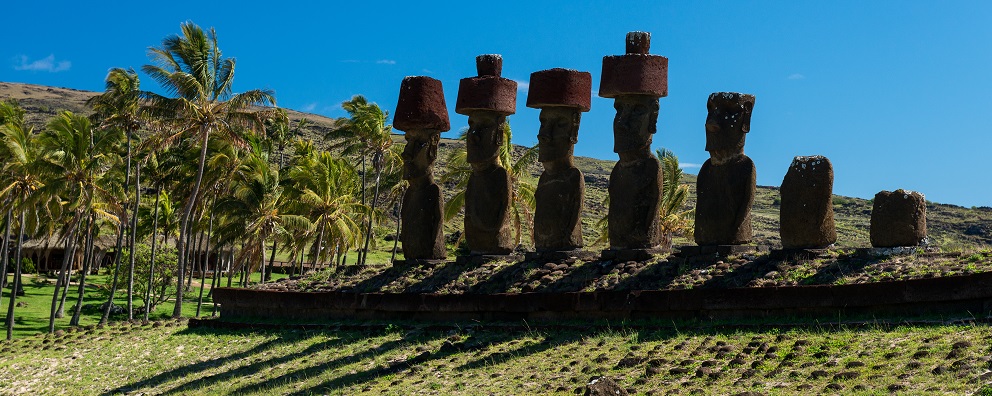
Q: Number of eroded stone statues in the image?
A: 2